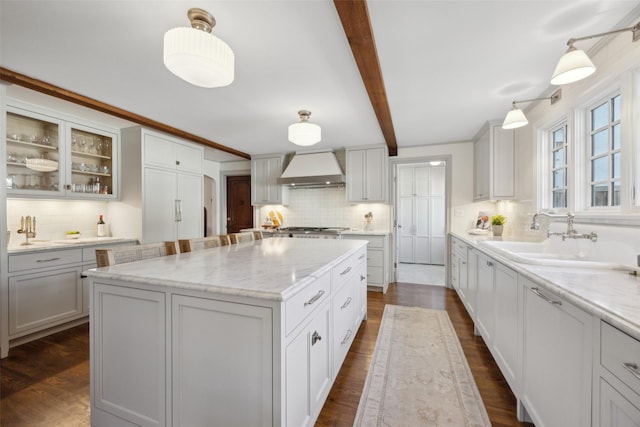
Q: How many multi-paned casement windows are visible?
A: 2